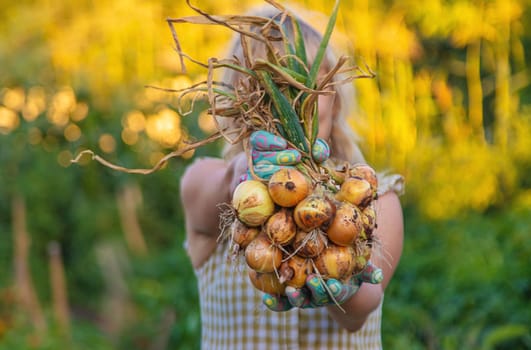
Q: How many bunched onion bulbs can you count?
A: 15